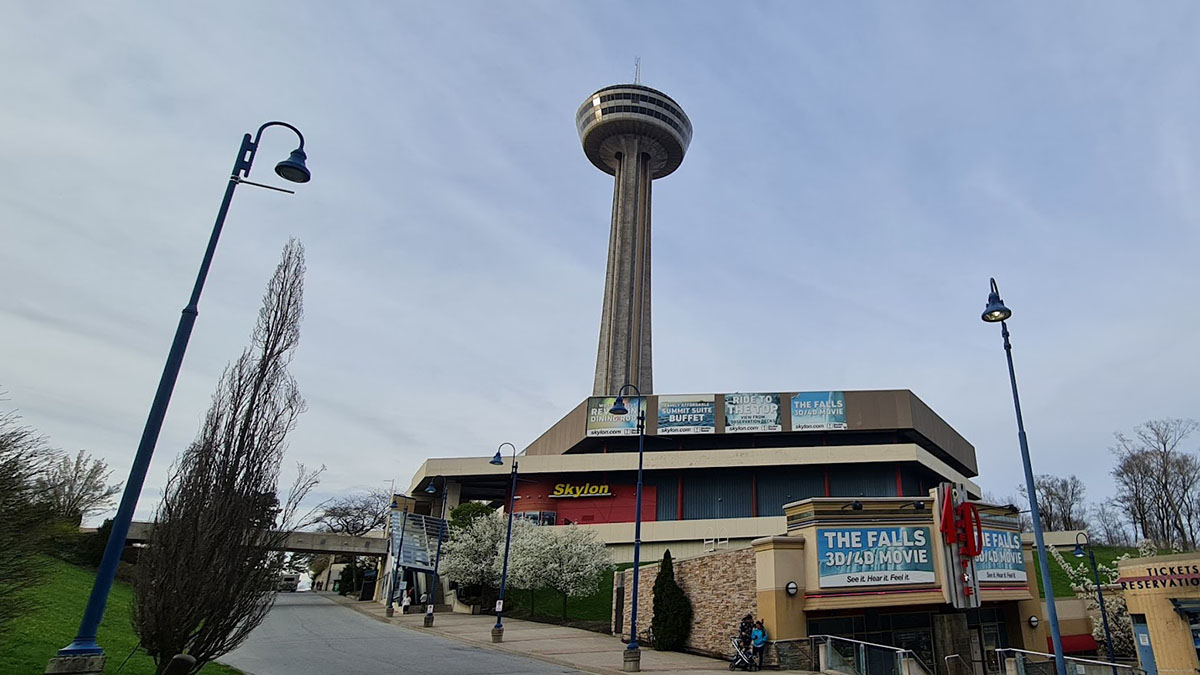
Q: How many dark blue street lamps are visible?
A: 7